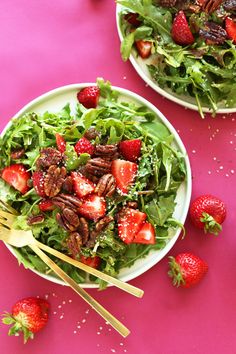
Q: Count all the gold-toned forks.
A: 2